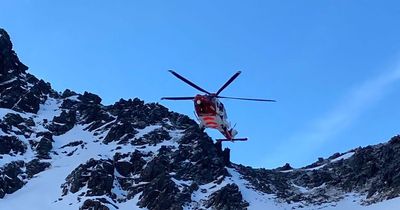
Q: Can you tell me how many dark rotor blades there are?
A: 4